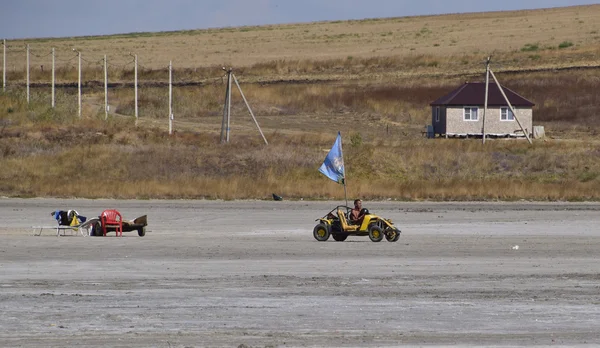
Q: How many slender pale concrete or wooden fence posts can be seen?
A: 7